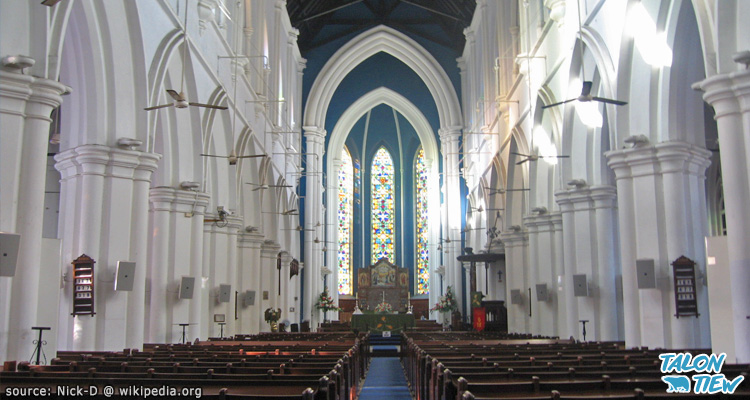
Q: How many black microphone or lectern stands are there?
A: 4